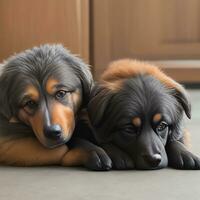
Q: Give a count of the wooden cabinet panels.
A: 2